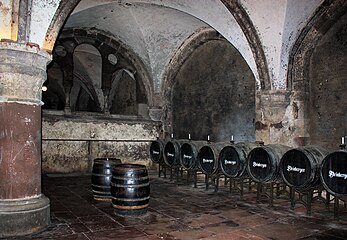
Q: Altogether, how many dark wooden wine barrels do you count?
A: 10